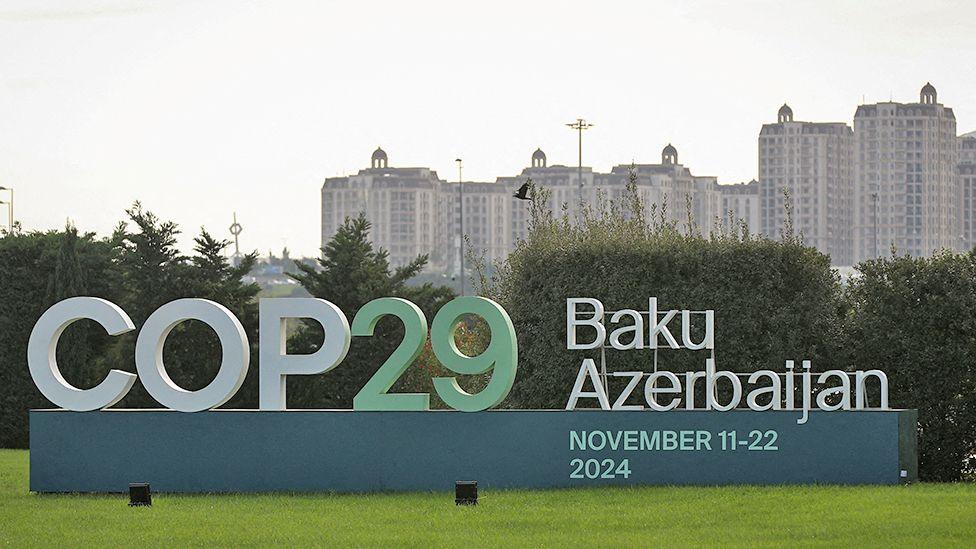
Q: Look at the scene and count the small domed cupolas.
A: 5